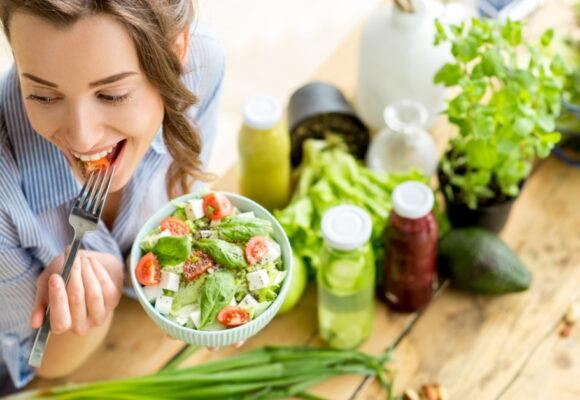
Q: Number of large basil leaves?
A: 4